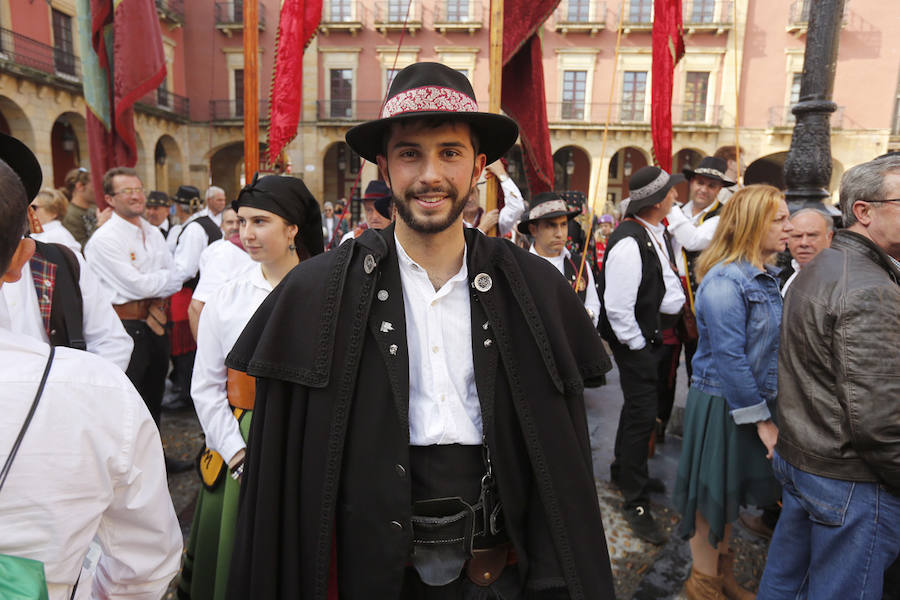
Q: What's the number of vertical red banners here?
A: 4